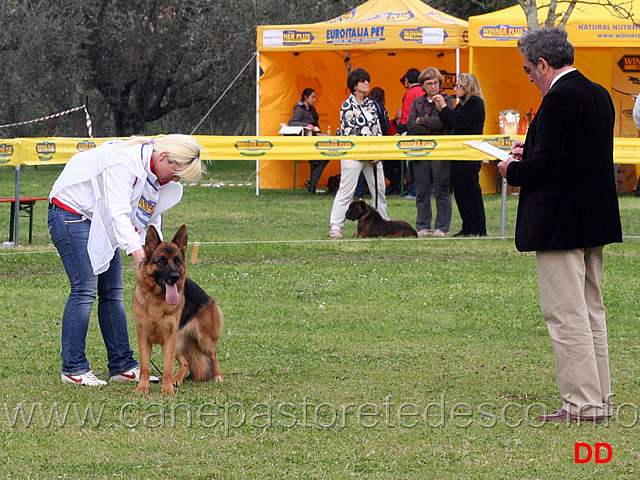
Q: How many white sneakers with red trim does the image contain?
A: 2